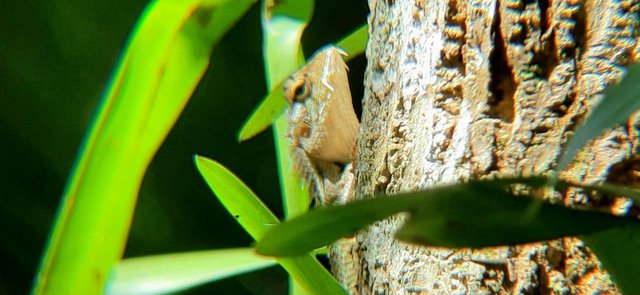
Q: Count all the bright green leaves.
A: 5